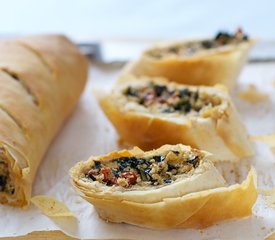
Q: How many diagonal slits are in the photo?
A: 3